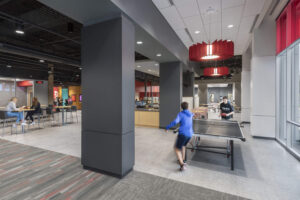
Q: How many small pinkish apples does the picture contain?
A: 0